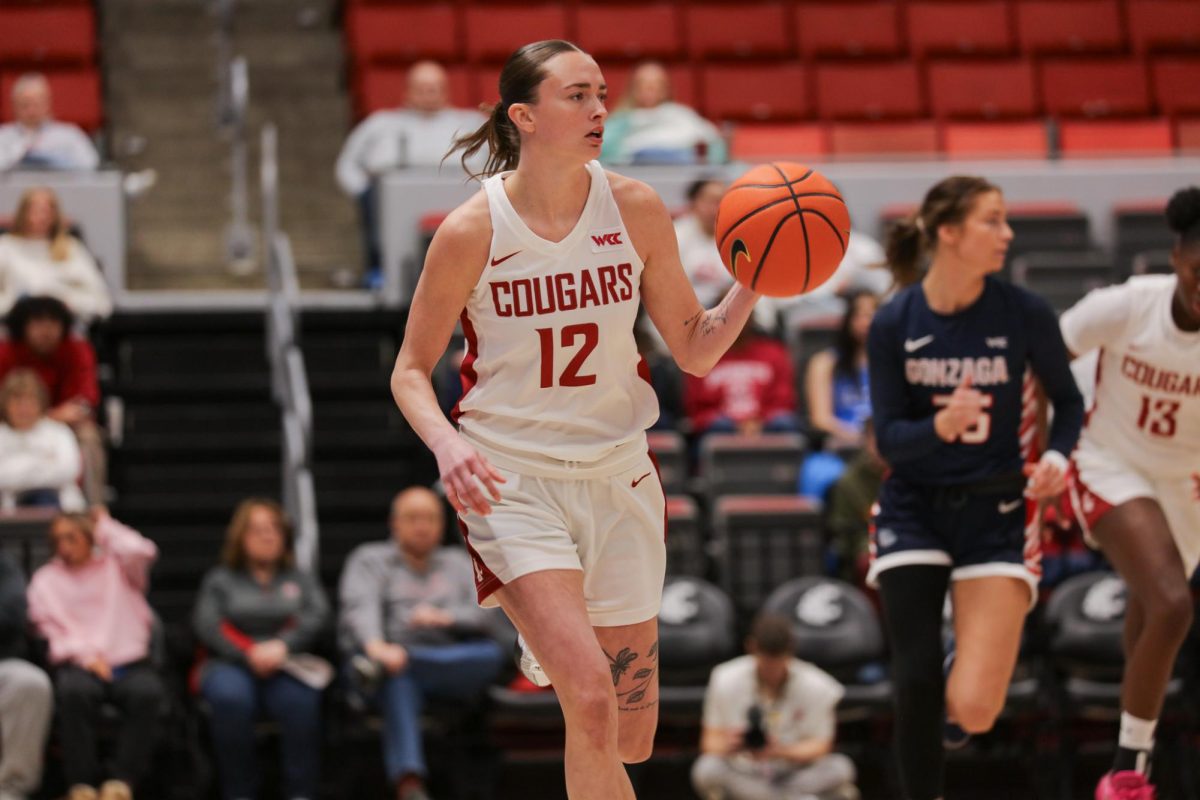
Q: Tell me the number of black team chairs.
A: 3